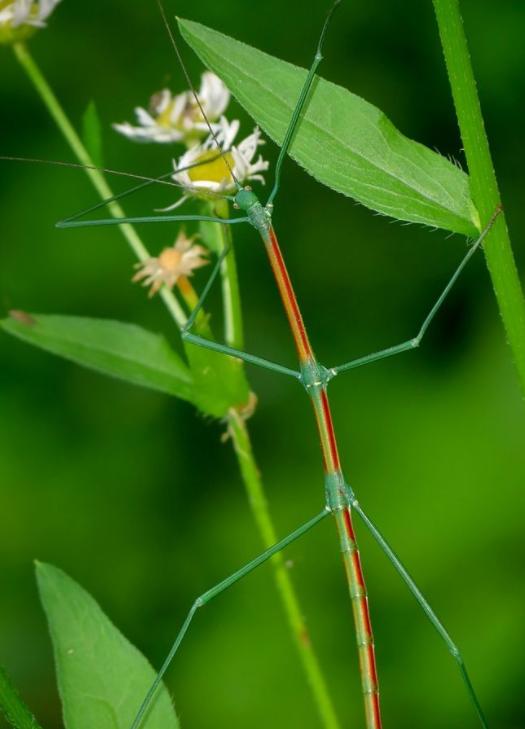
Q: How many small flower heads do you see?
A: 4